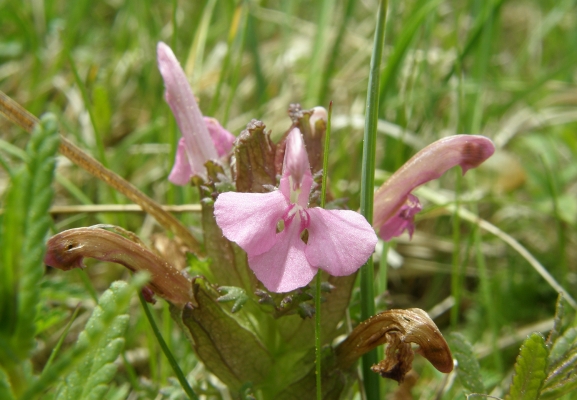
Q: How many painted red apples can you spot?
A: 0